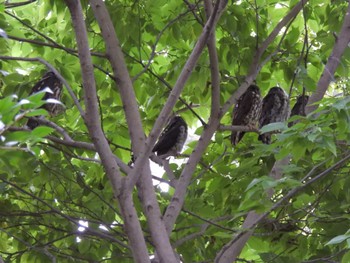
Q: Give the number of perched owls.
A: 5